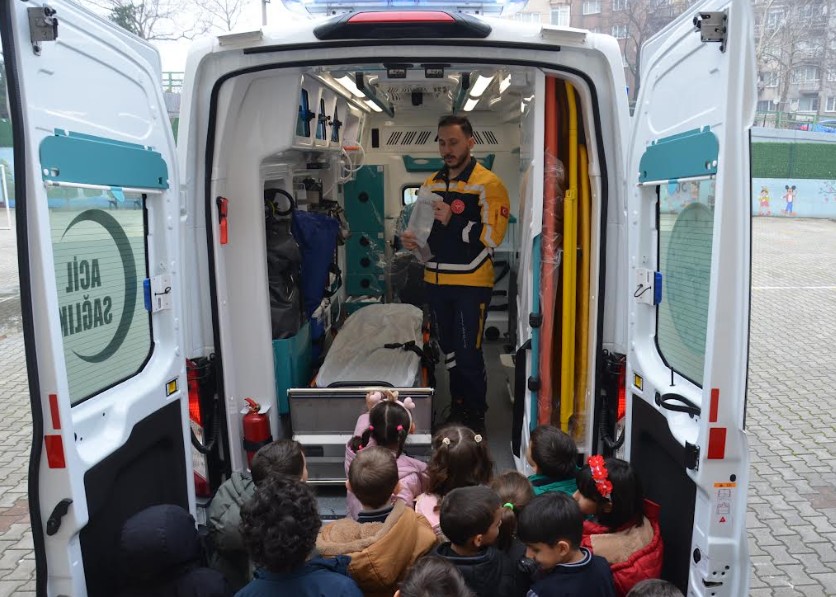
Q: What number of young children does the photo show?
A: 13